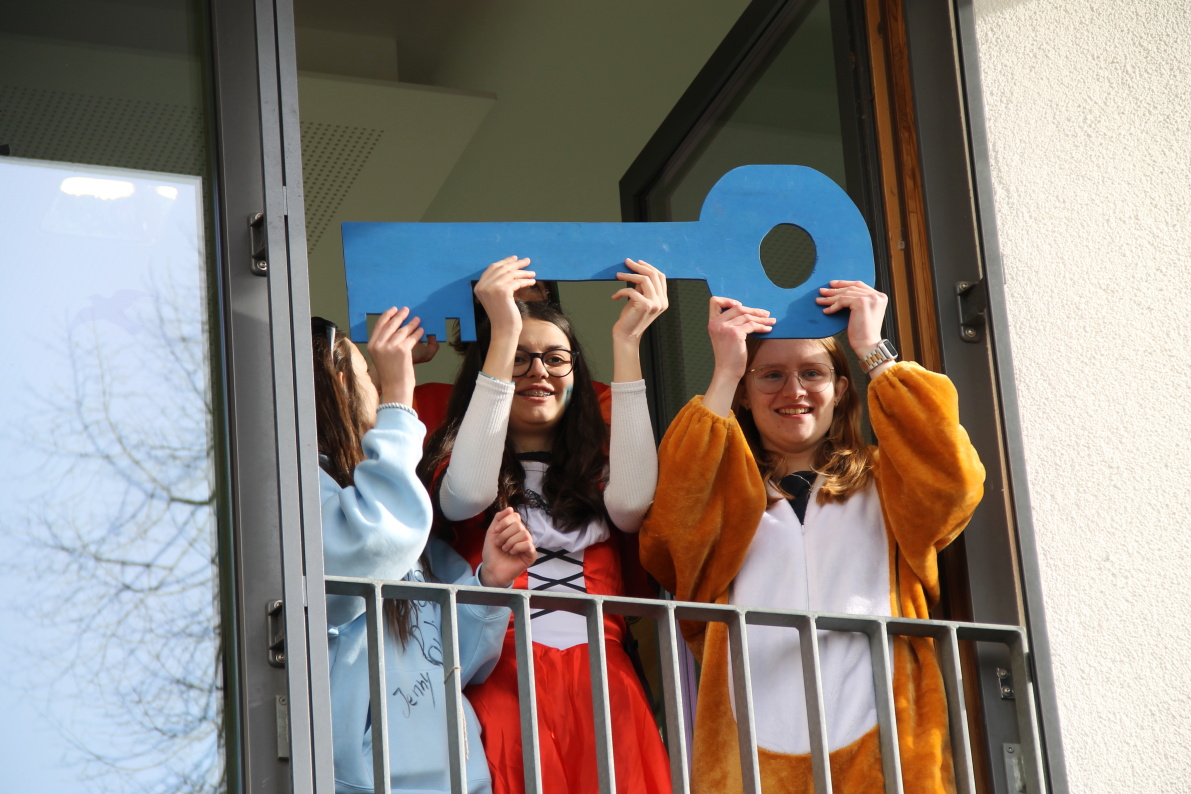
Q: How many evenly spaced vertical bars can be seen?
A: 10